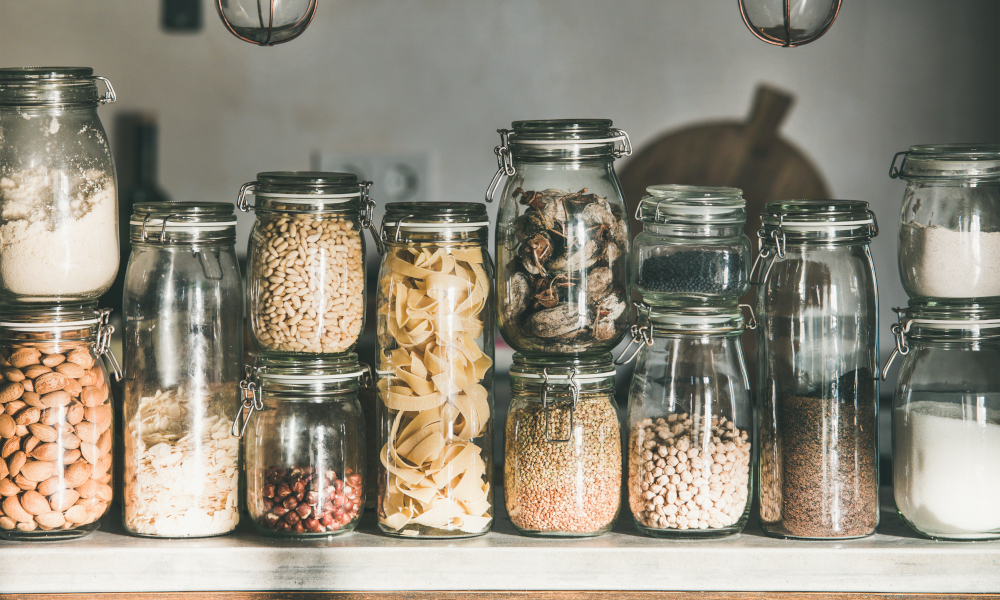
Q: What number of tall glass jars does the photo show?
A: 3